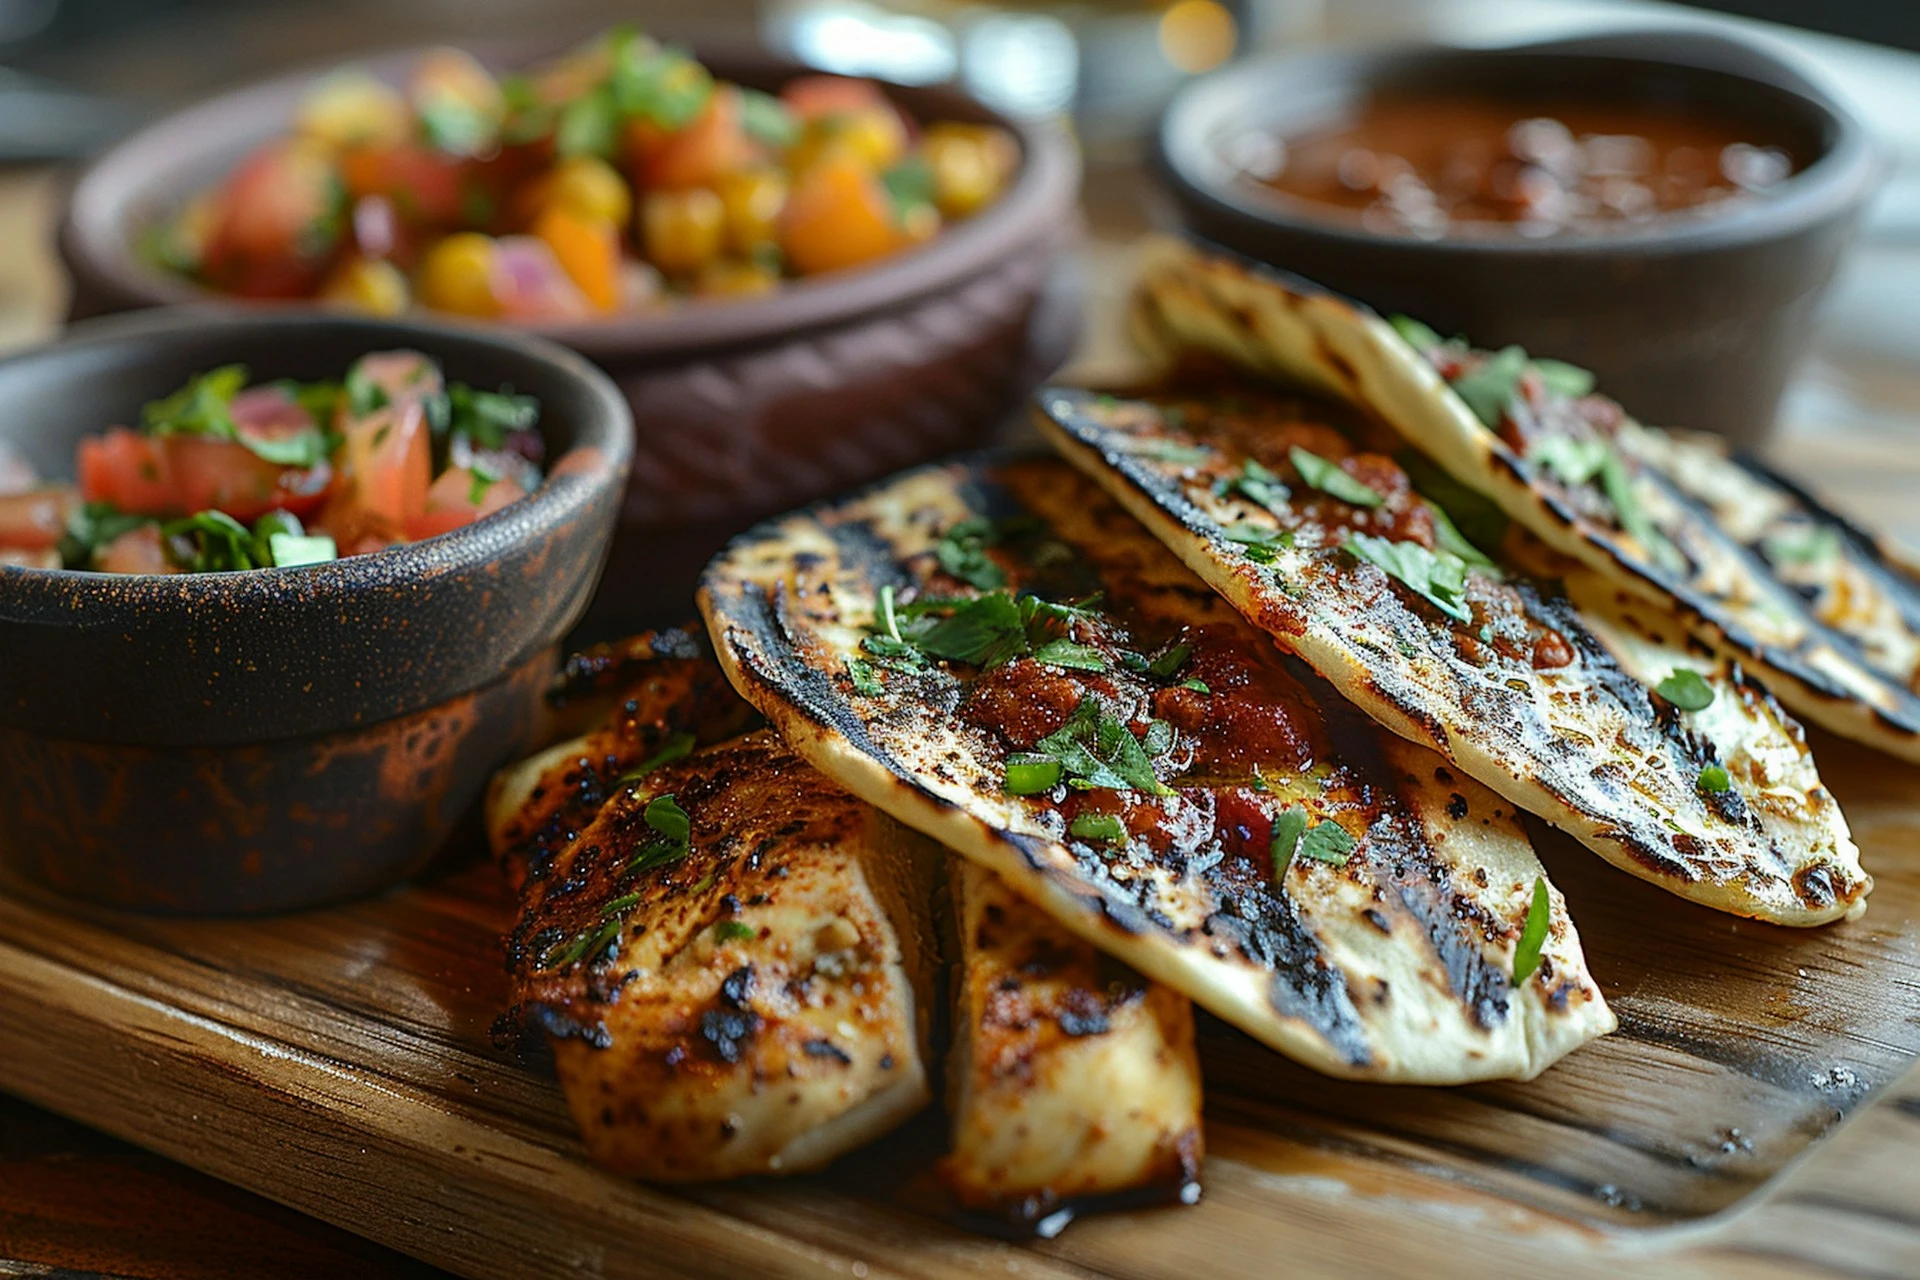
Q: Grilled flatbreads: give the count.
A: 3